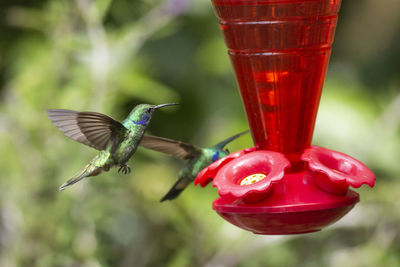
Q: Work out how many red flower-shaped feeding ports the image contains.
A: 3